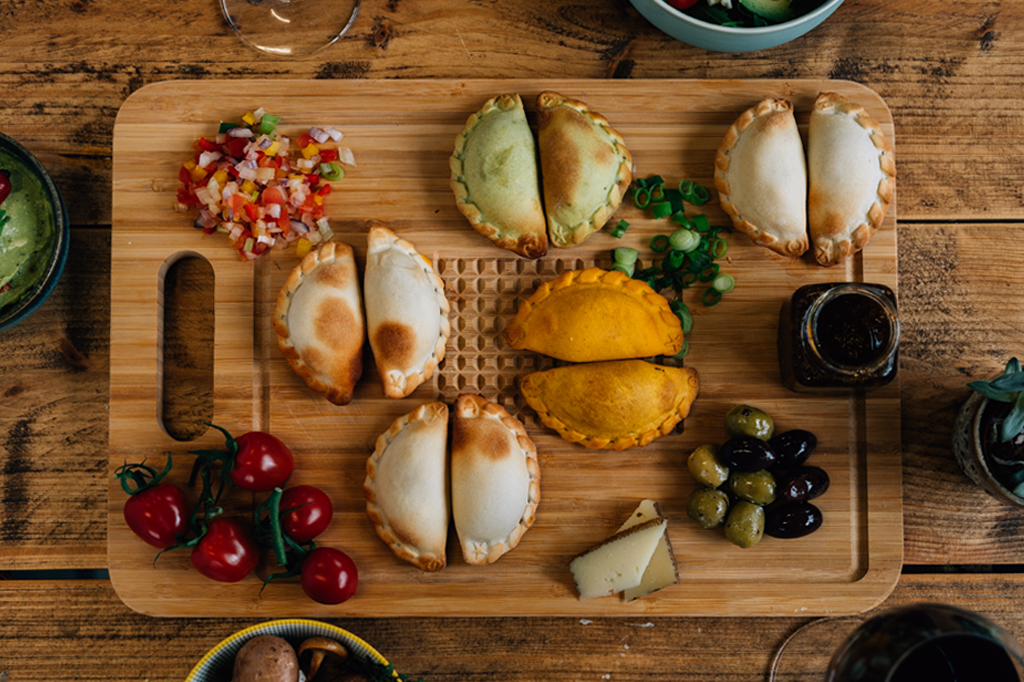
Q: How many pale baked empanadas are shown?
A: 6